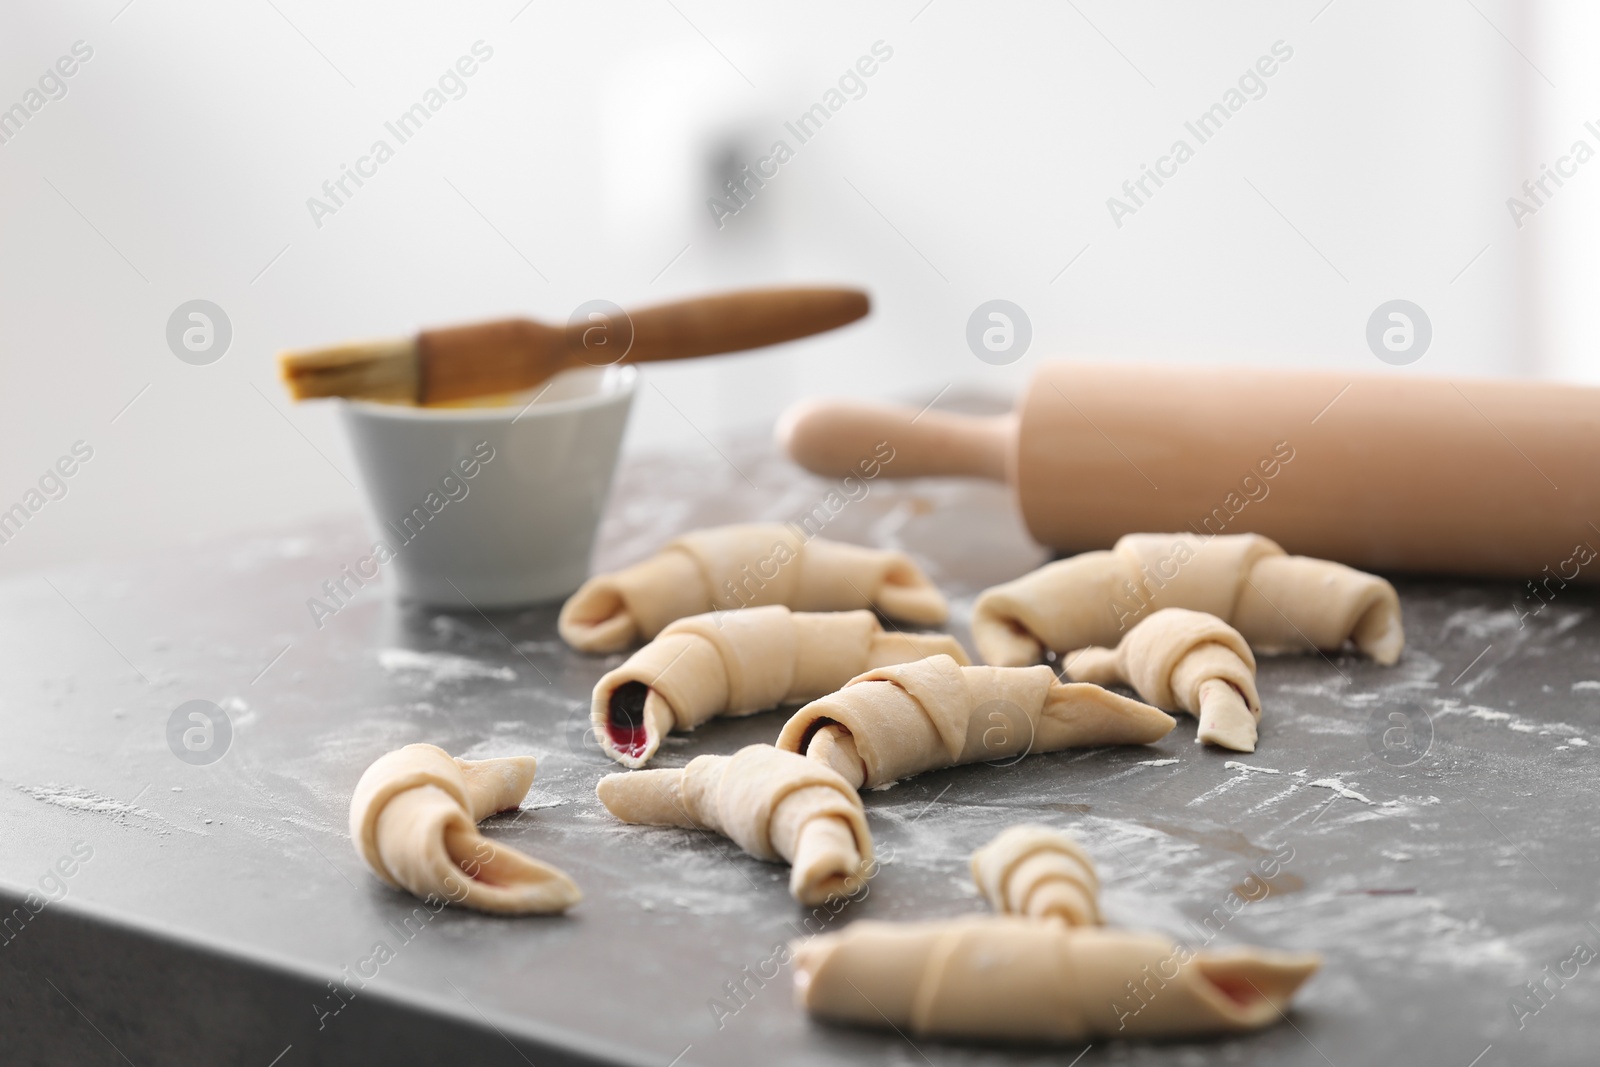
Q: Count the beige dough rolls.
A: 9